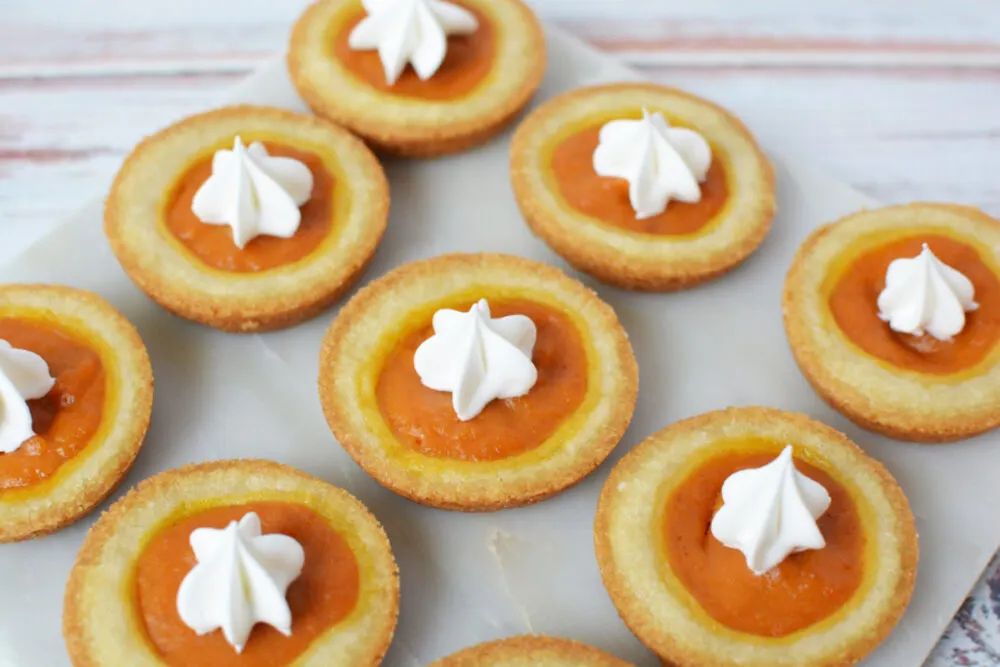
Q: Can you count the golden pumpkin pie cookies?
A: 9